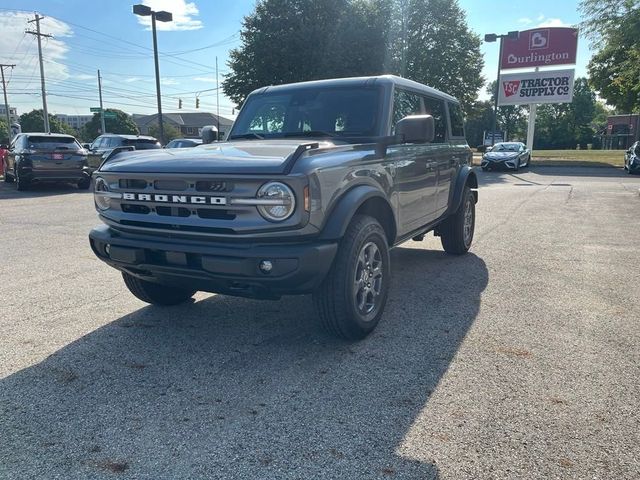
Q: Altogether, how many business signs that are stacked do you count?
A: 2